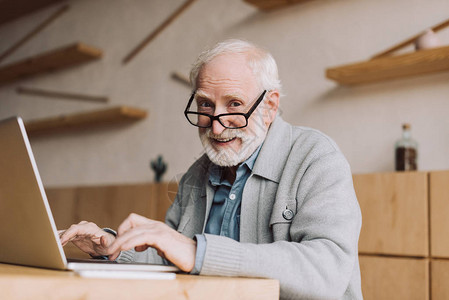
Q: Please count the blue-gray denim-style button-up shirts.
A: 1